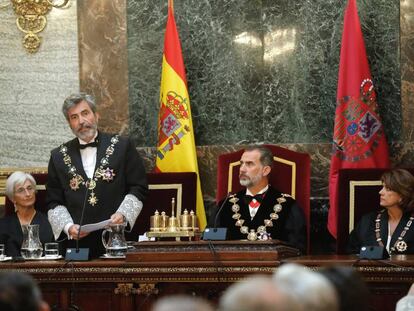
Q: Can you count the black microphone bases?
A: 3